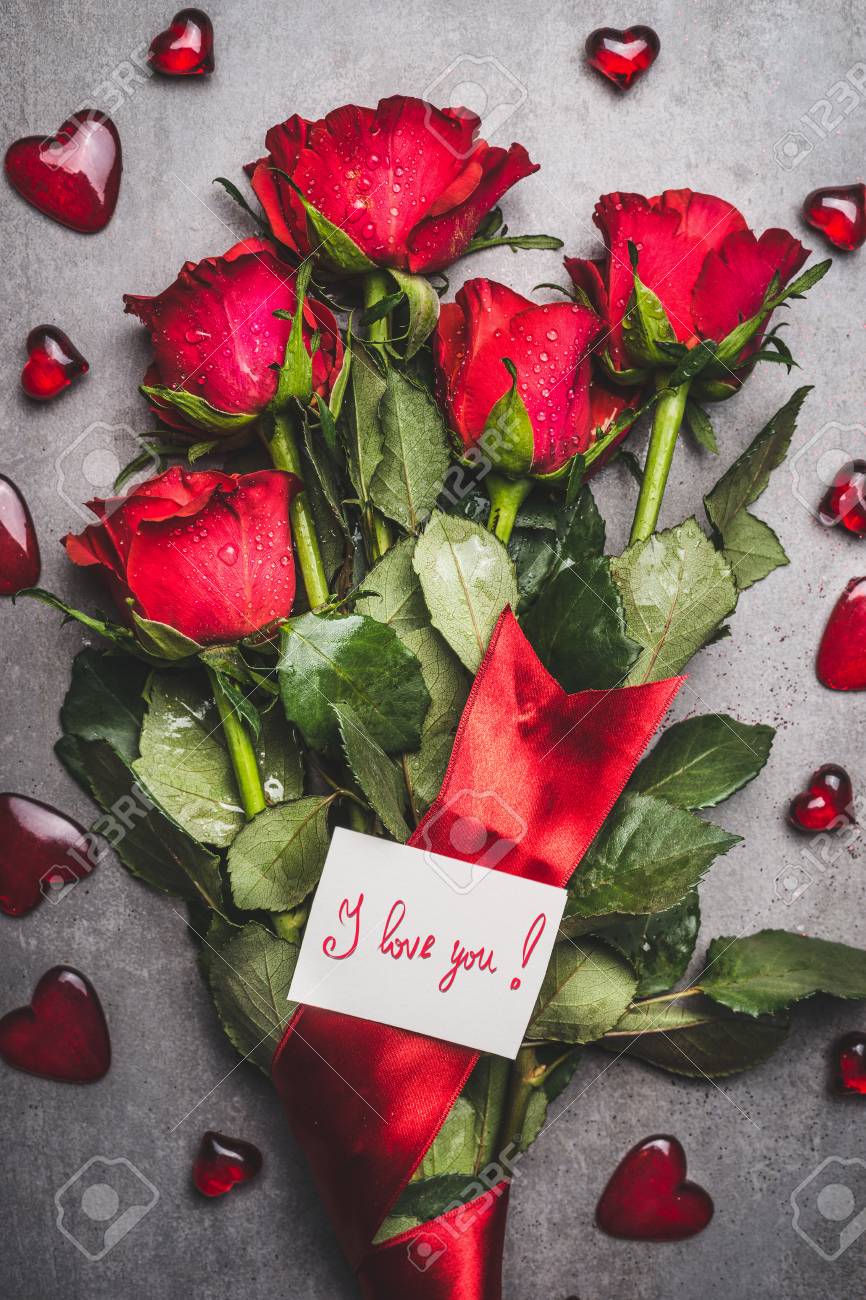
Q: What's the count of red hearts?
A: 14